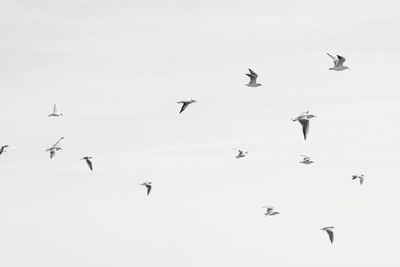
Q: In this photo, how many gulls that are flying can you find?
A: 14